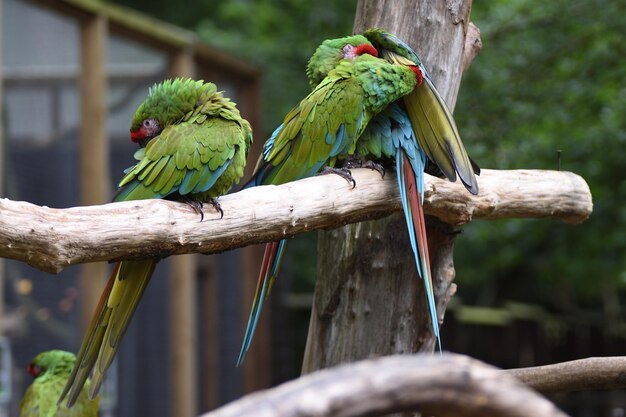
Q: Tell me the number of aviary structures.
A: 1